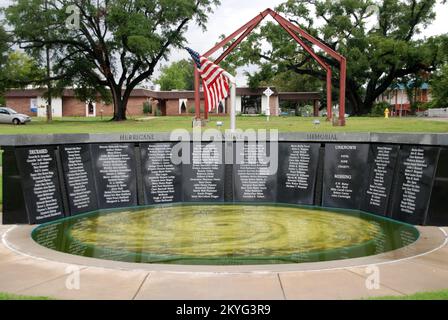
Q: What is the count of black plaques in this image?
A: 10